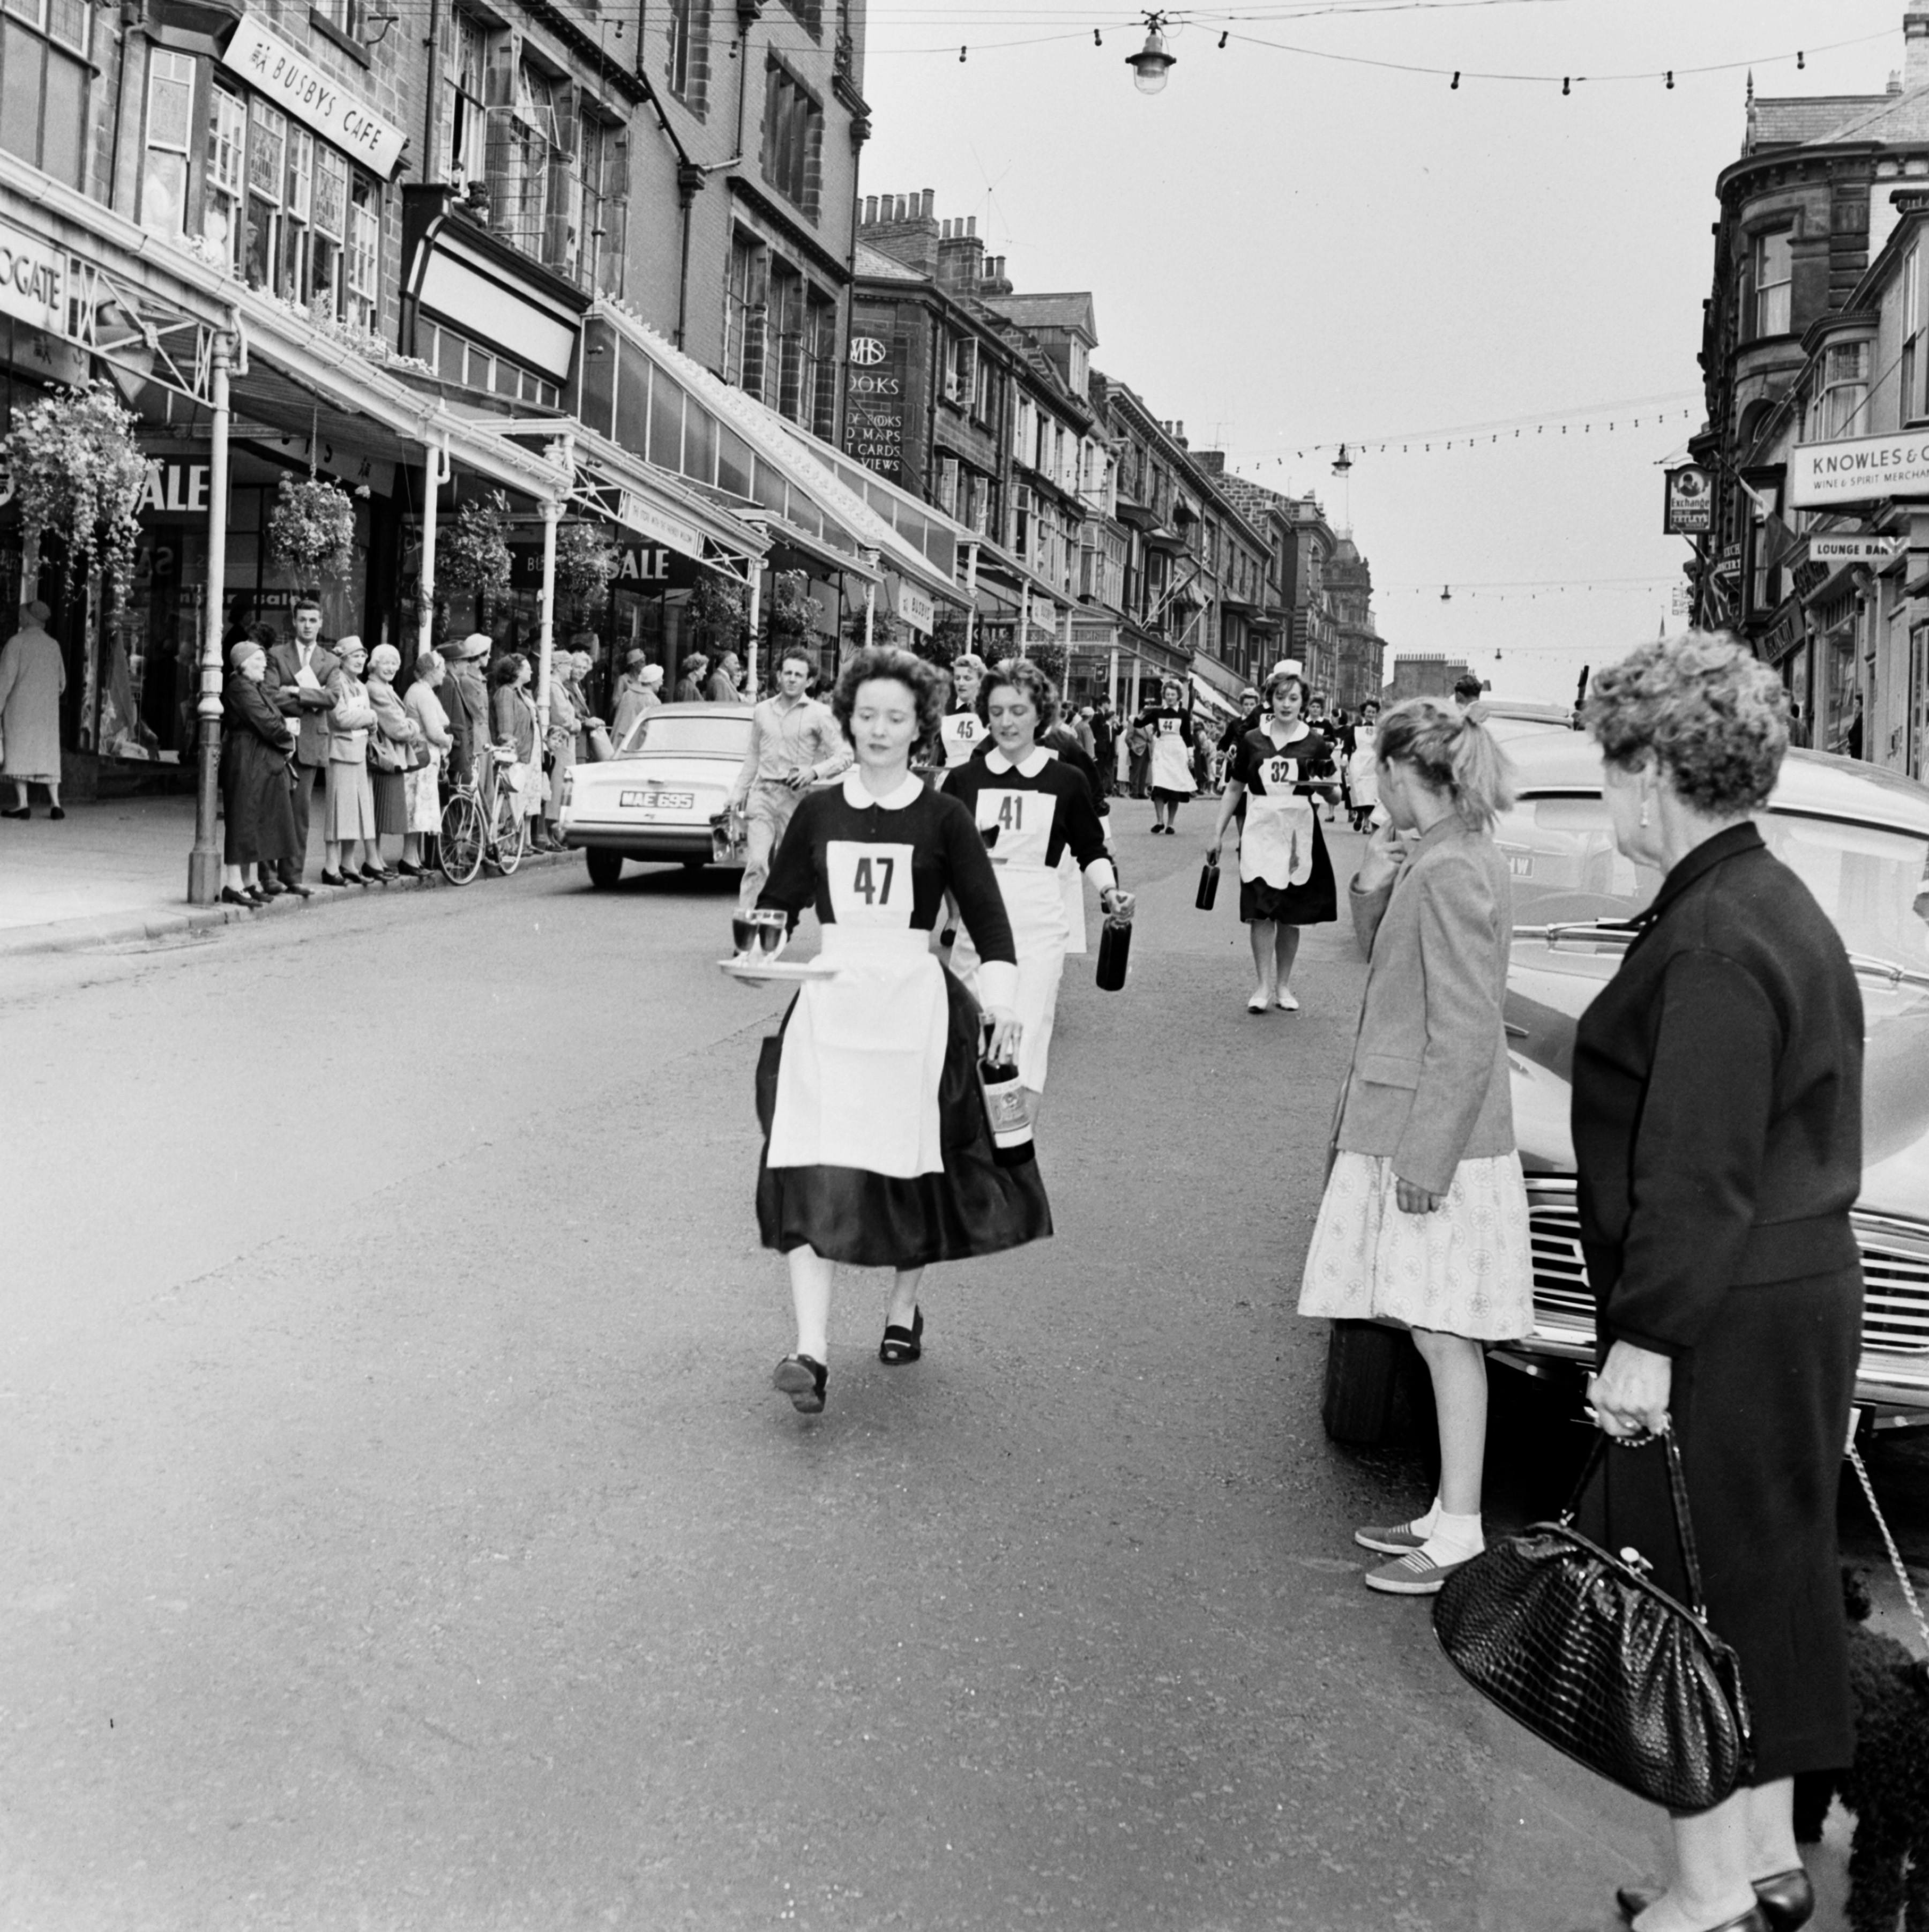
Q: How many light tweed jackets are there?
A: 1